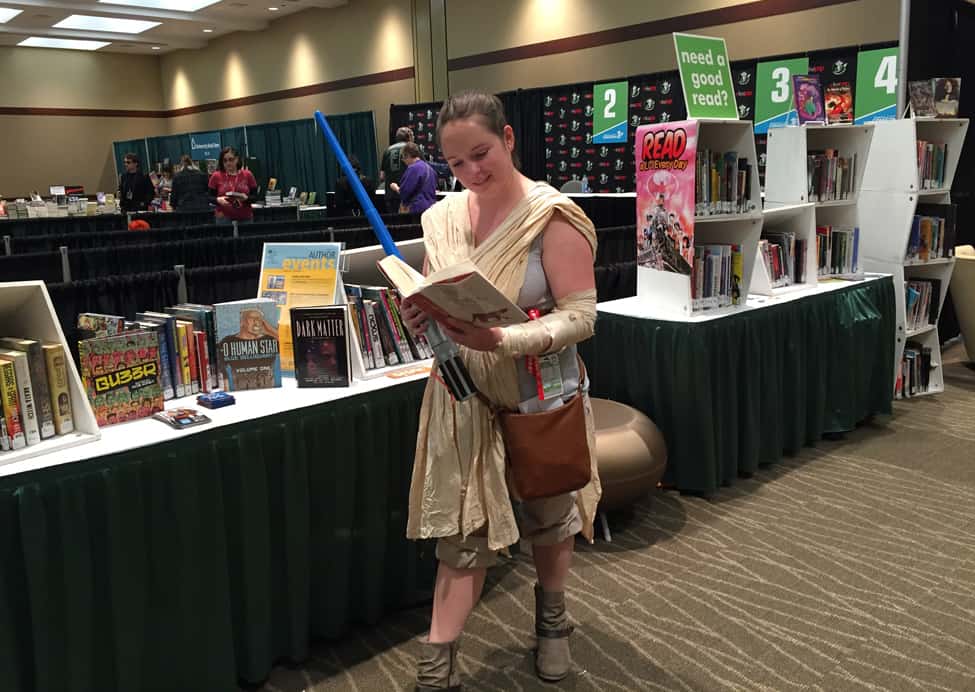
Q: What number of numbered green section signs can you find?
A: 3